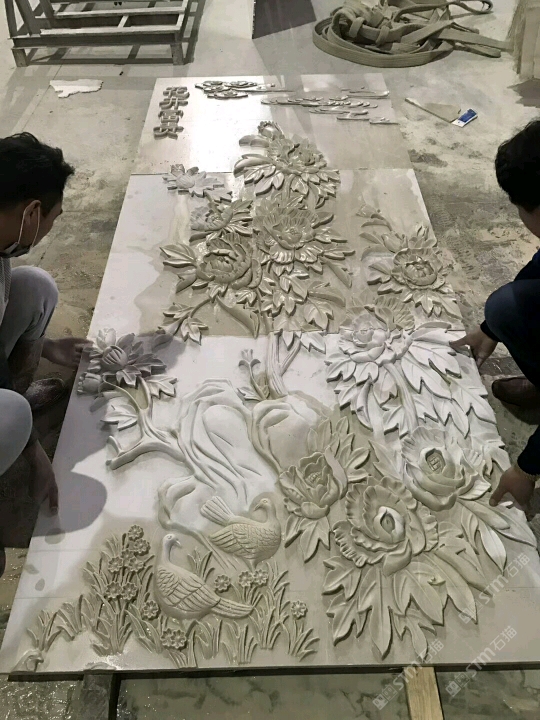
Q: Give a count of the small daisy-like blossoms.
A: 14